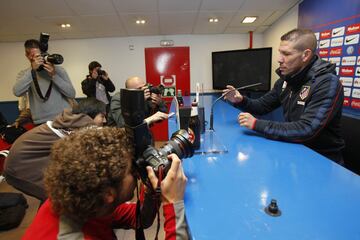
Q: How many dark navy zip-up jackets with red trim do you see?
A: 1